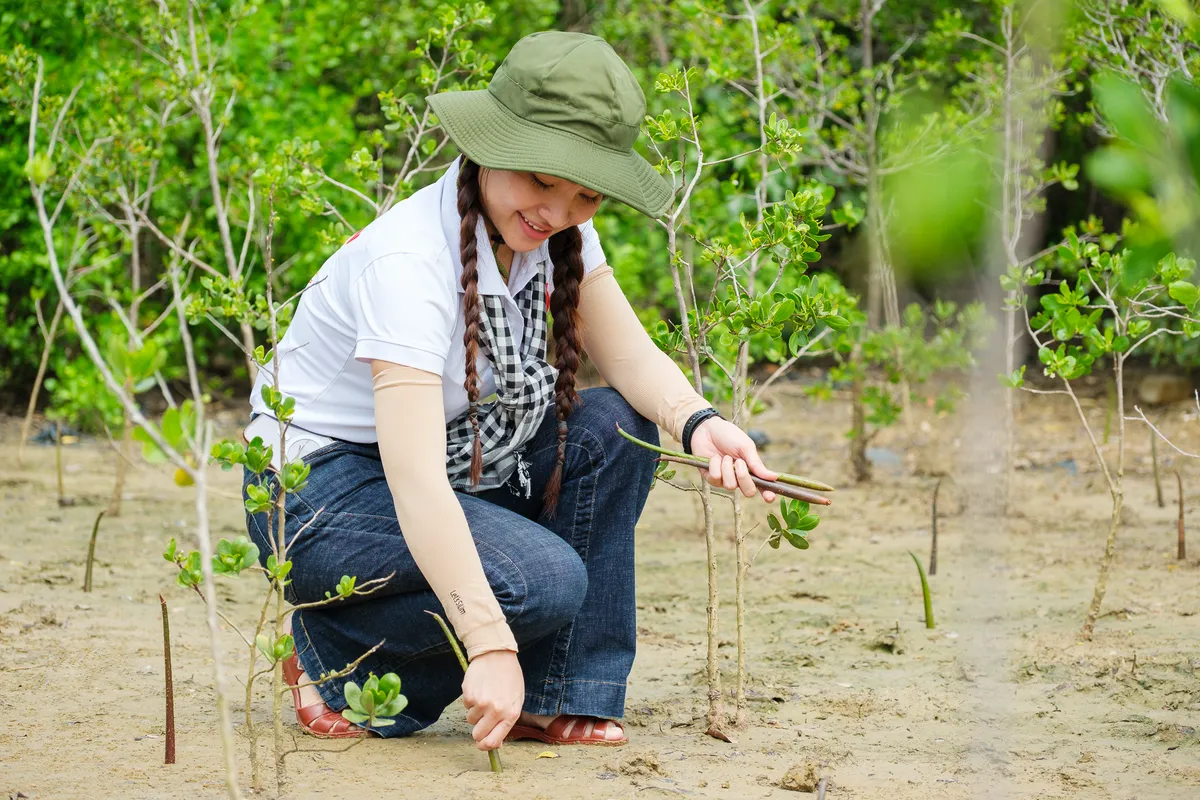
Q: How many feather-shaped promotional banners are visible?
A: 0